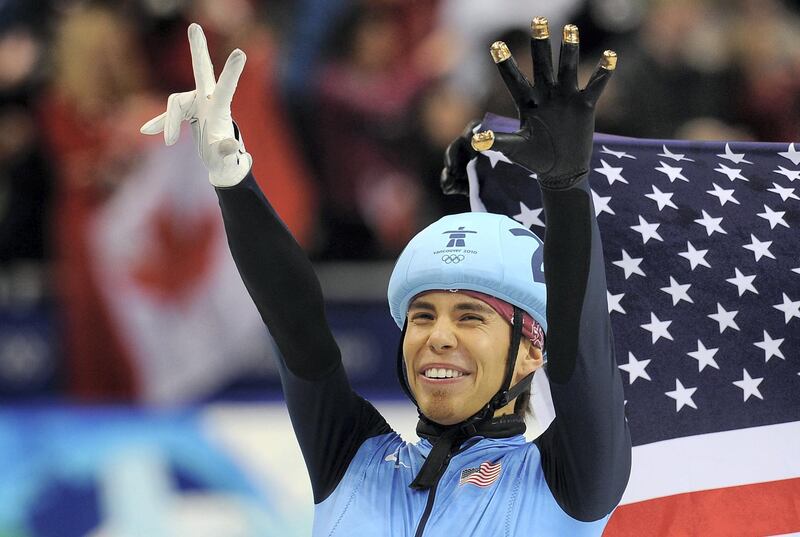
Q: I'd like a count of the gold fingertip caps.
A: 5